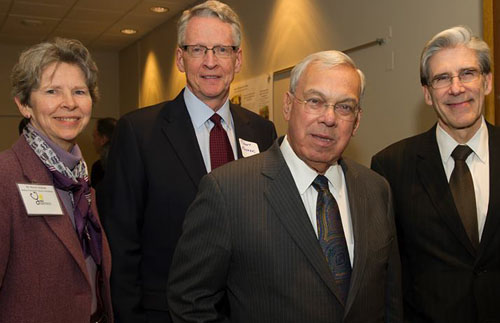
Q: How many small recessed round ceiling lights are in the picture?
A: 2